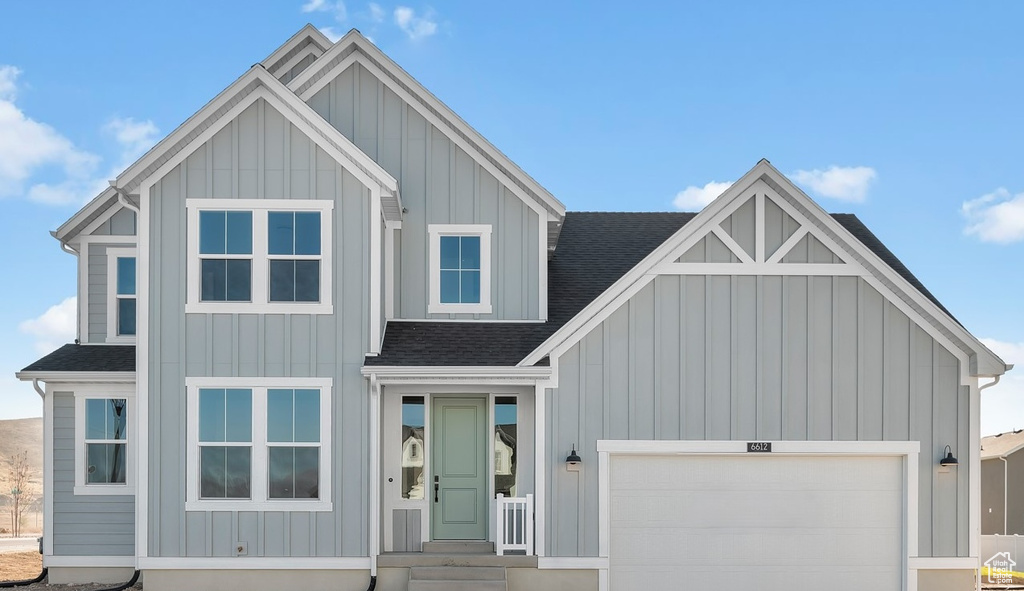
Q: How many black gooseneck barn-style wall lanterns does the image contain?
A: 2